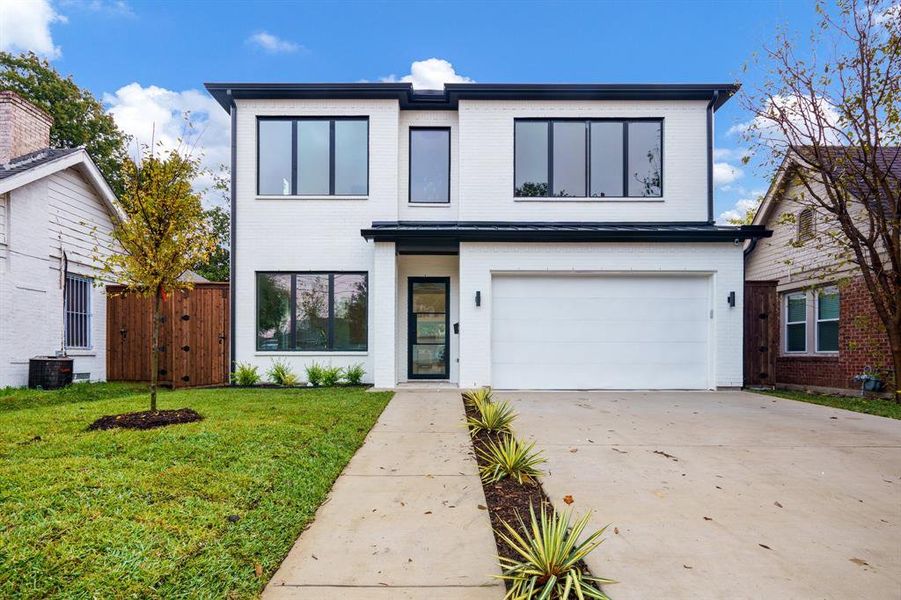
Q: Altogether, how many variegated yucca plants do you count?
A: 4